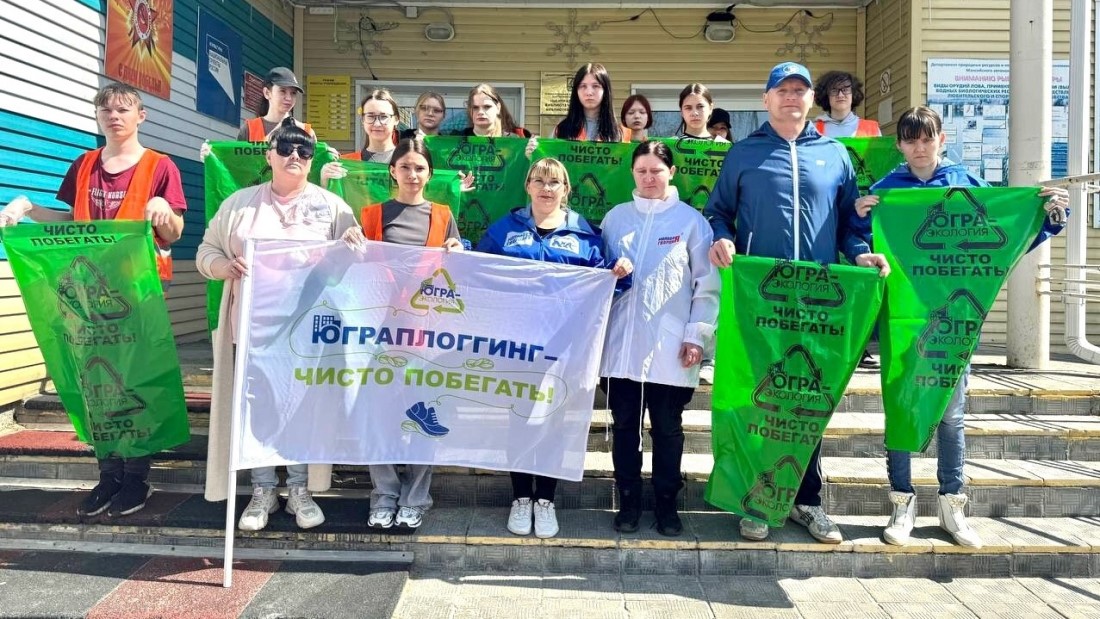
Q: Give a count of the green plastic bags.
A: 9